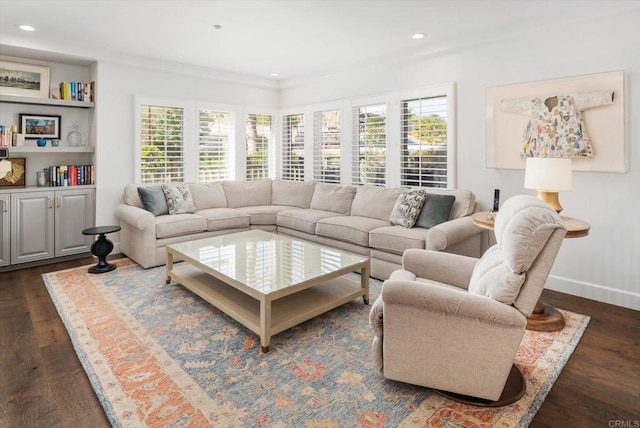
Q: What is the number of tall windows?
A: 7